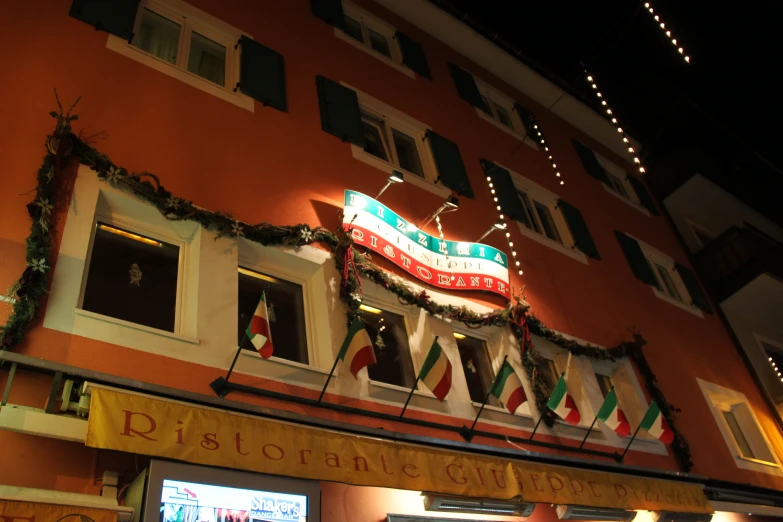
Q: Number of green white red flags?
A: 7